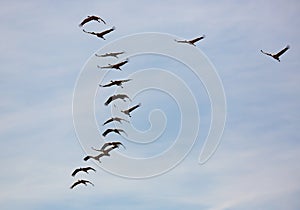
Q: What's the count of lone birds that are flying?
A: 2